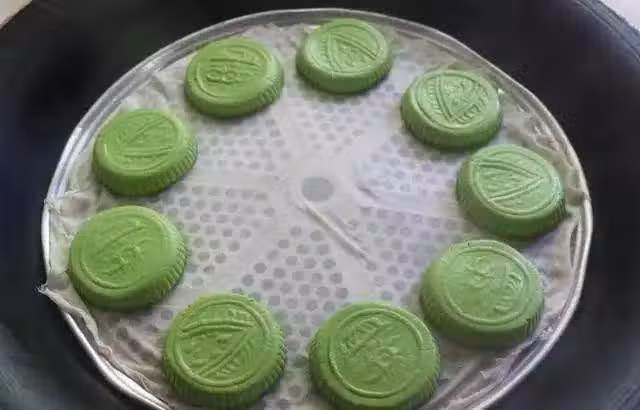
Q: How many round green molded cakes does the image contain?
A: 9